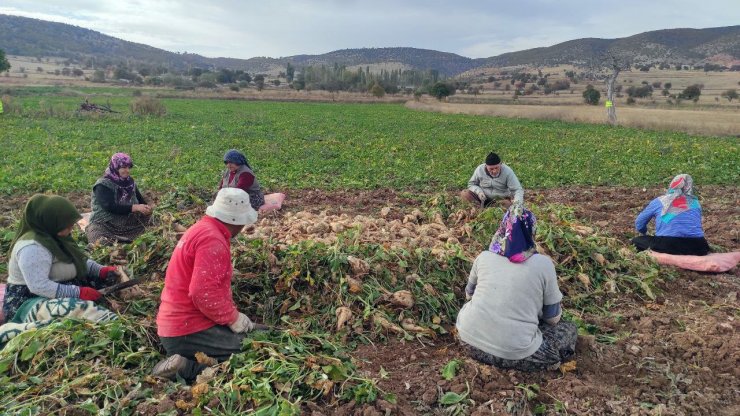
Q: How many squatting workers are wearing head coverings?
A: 7